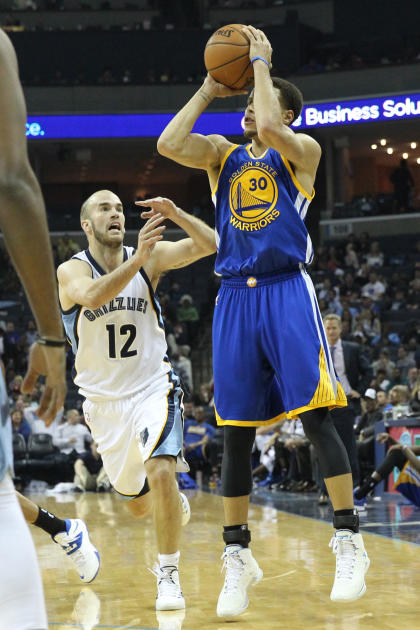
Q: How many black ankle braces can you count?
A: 2